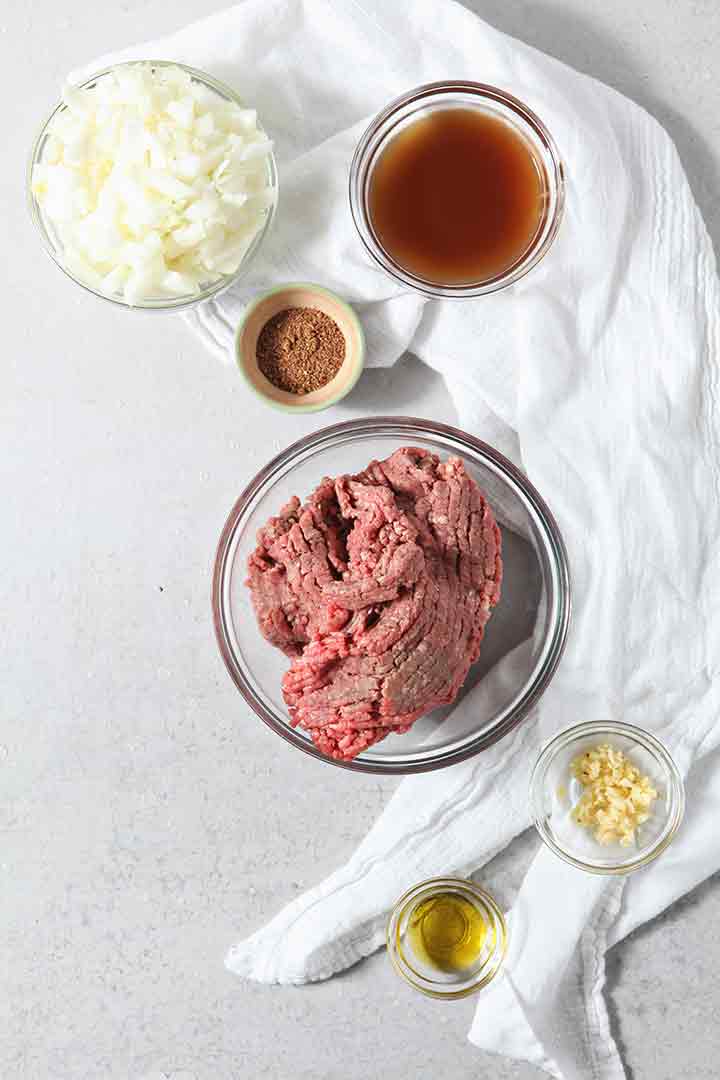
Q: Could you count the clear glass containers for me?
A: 5